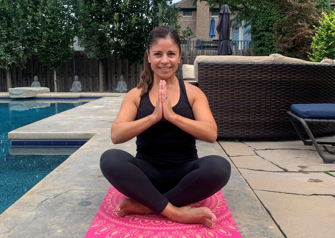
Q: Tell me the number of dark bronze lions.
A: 0